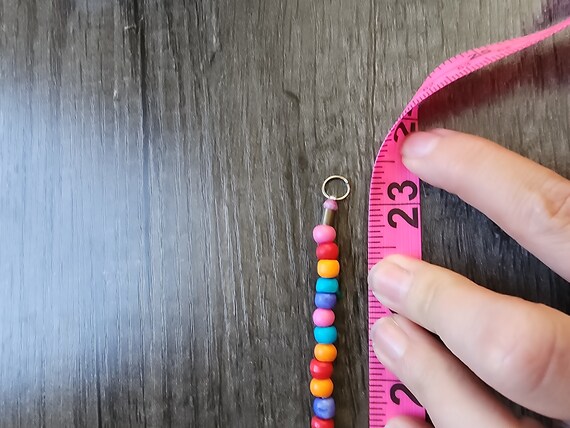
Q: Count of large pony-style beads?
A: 12